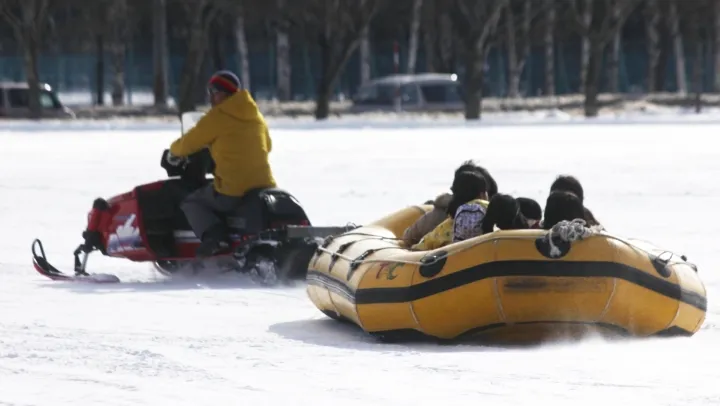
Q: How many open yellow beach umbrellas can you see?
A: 0